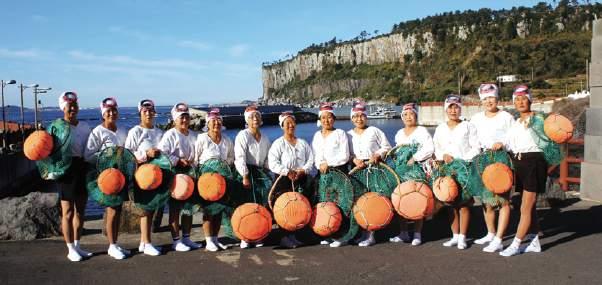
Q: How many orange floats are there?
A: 13